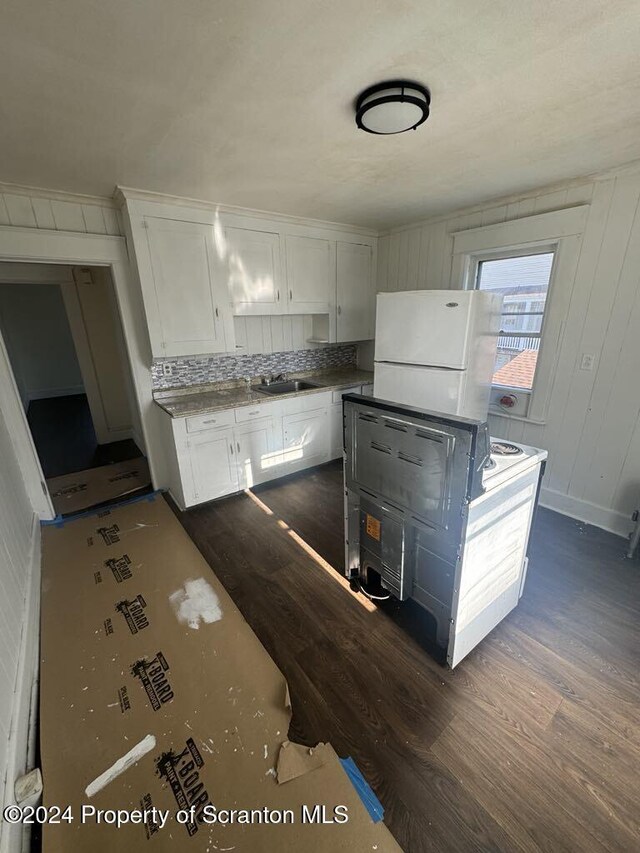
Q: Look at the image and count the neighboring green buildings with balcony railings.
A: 0